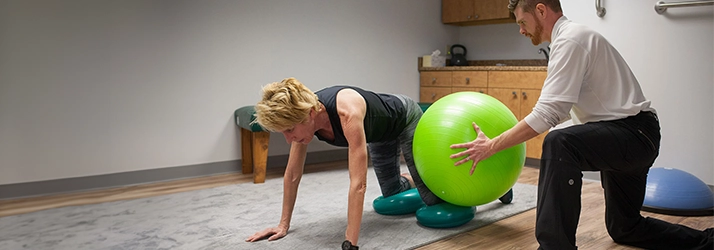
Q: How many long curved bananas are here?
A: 0